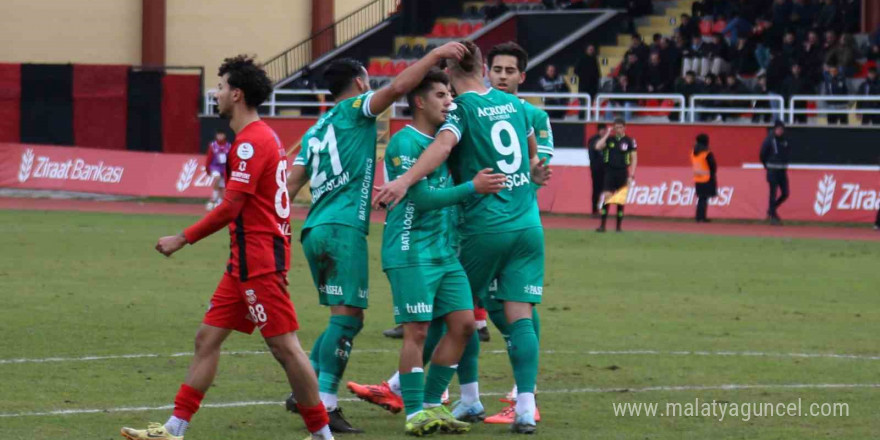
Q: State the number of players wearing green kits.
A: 4